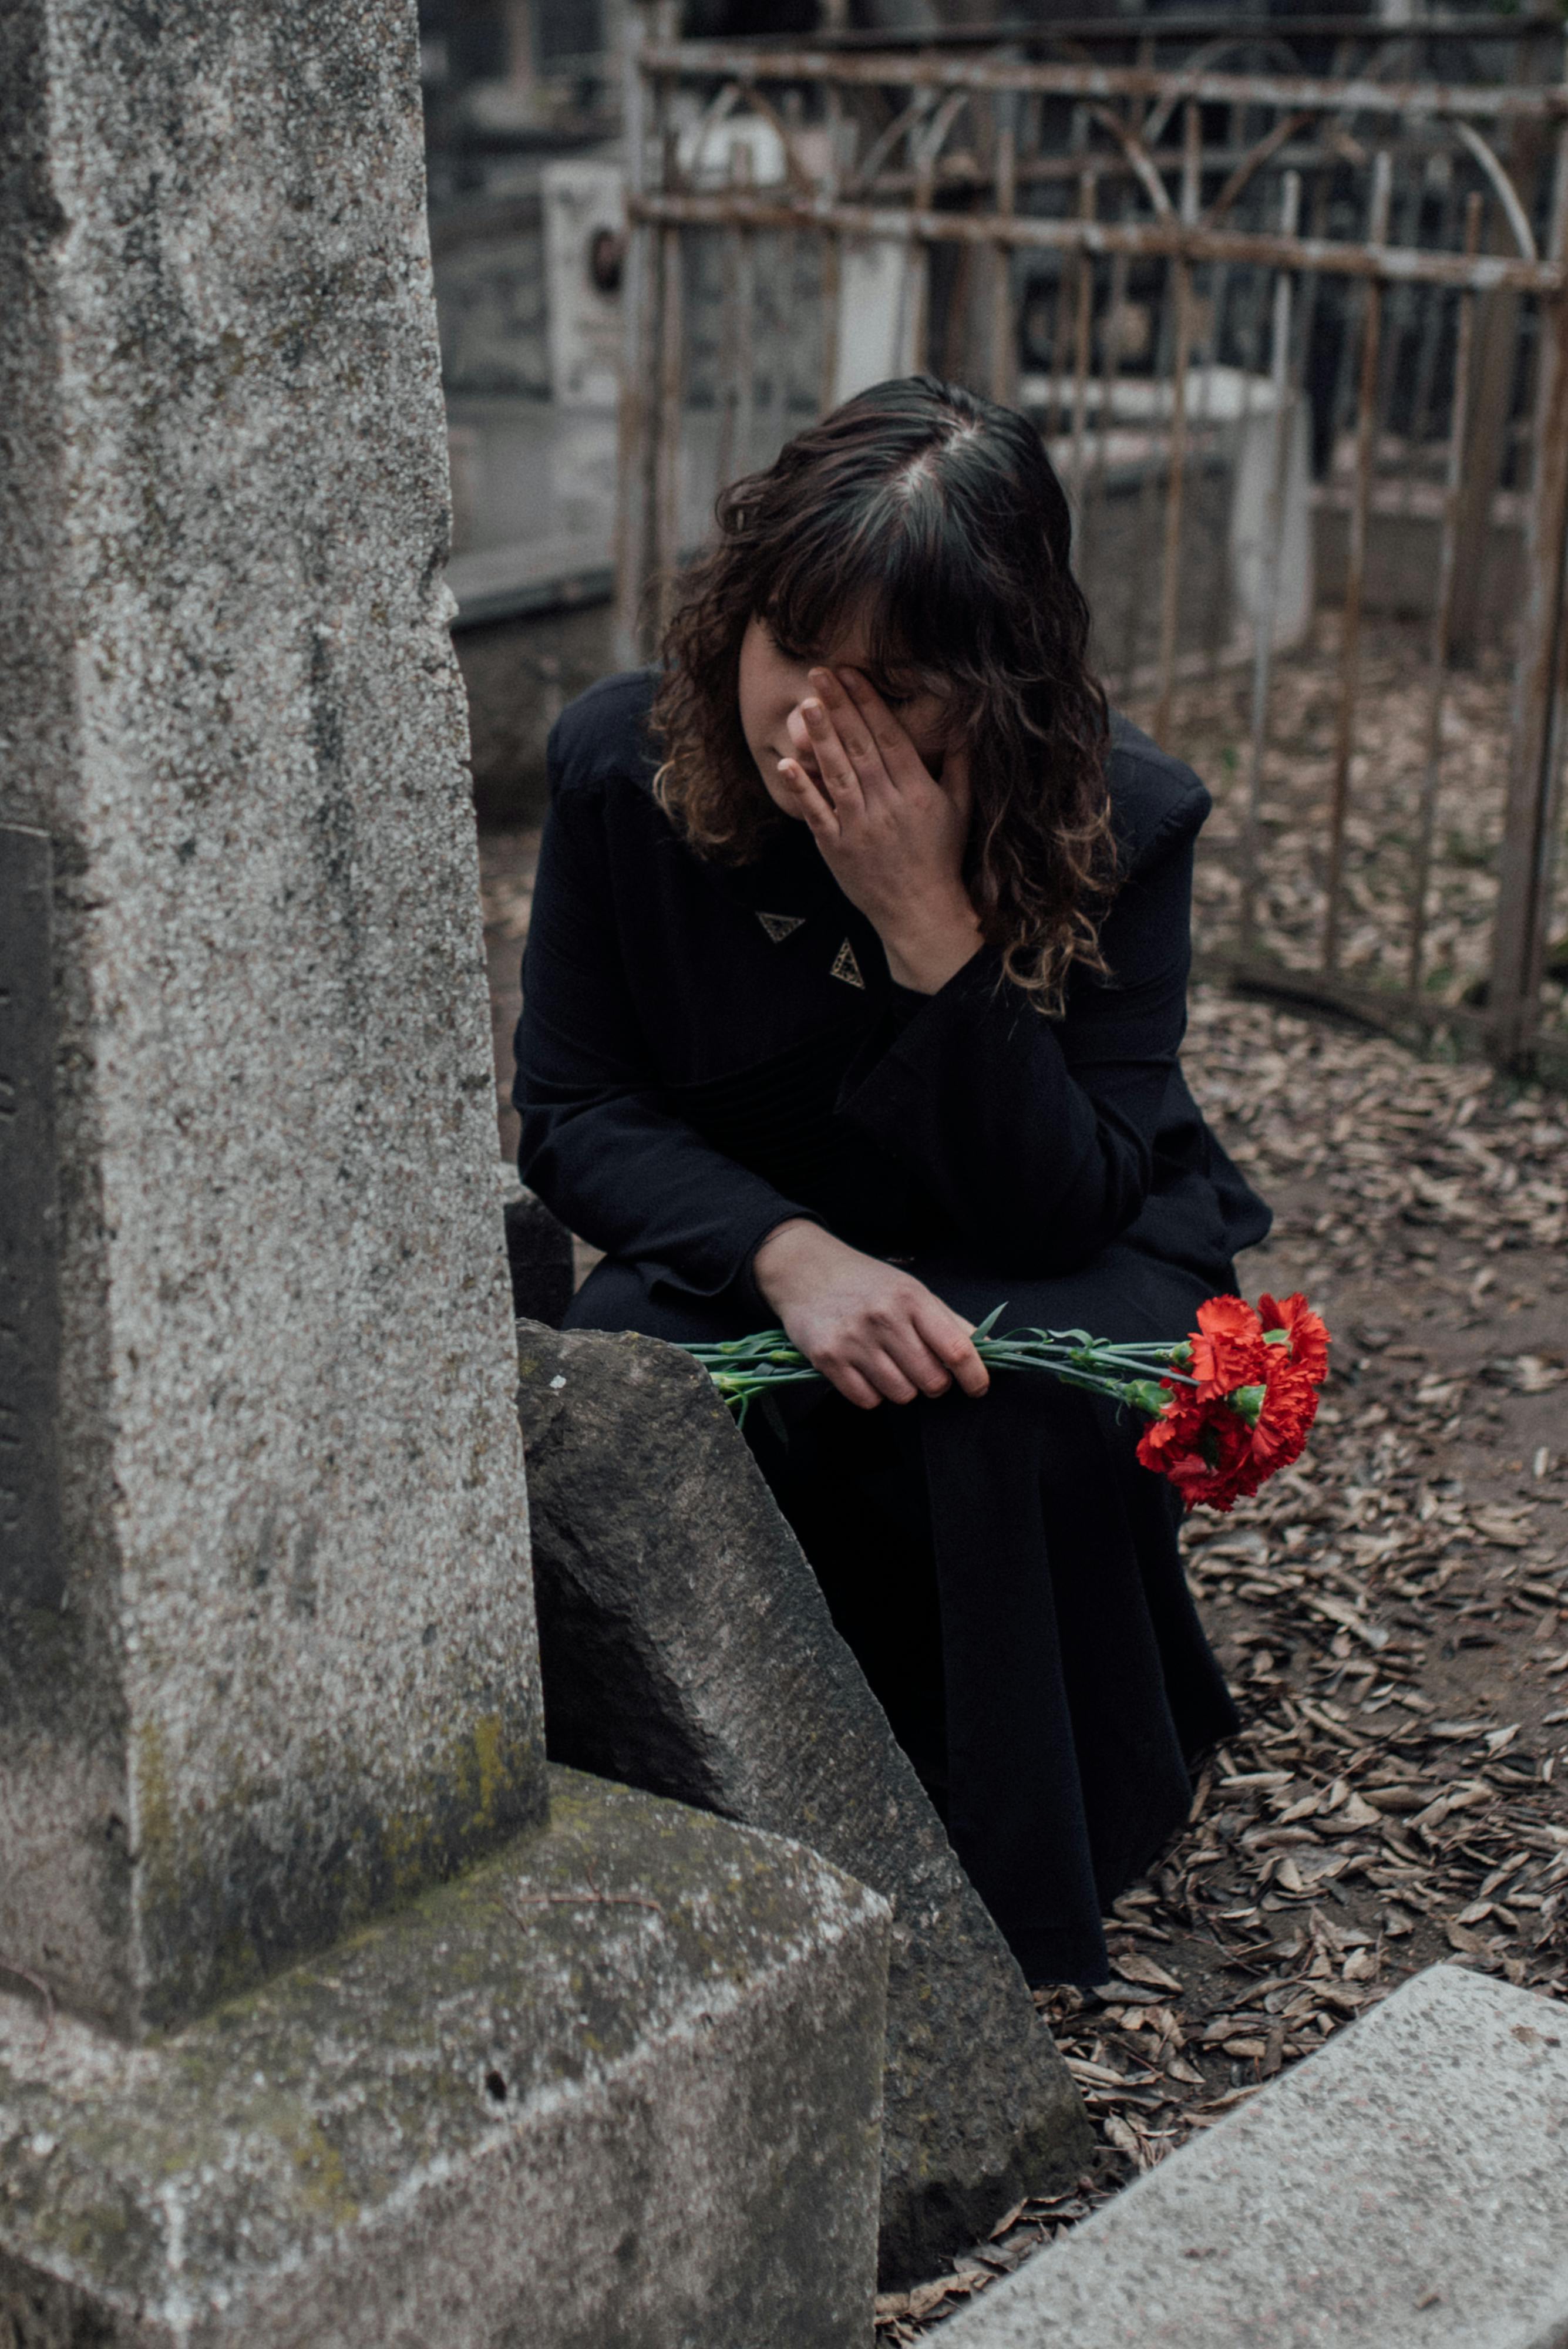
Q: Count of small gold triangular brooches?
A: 2